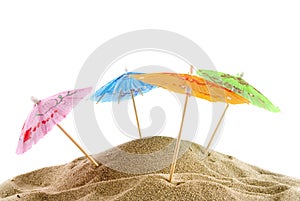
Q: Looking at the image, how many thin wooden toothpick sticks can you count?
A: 4